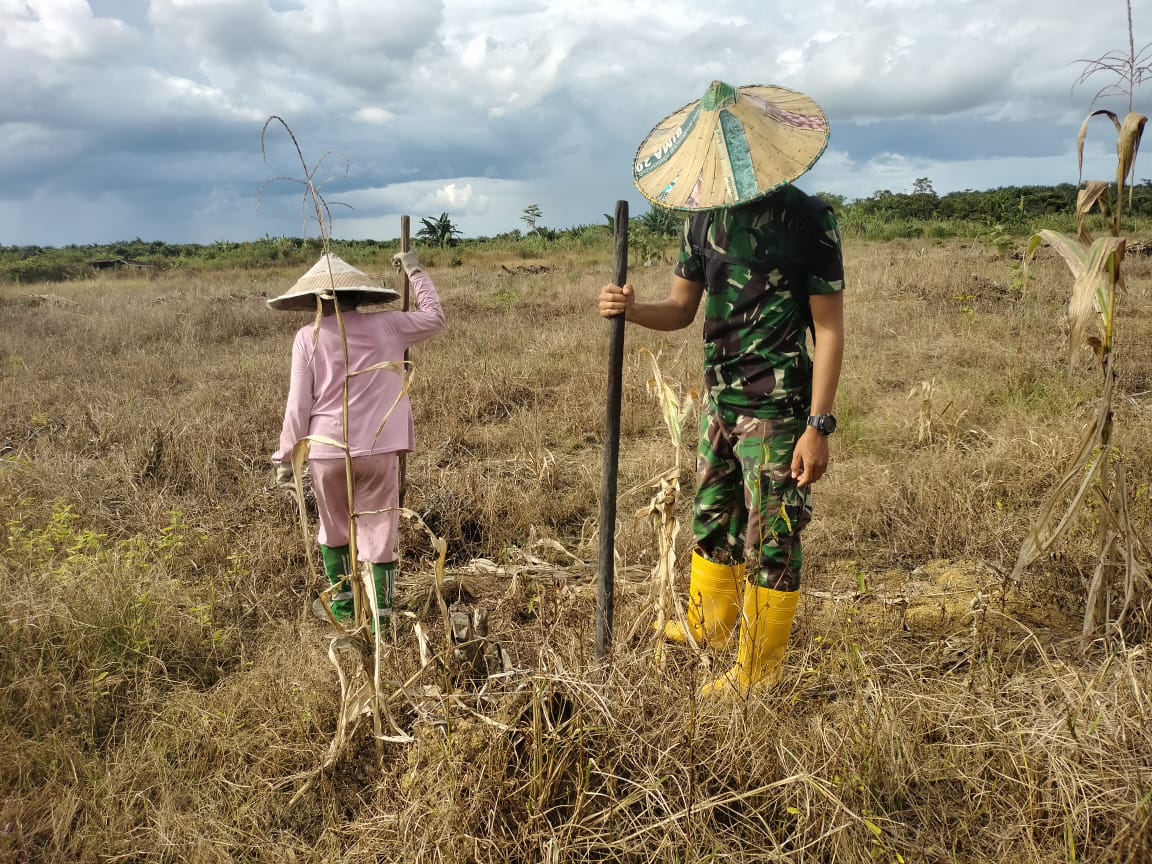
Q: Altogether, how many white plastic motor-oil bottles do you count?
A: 0